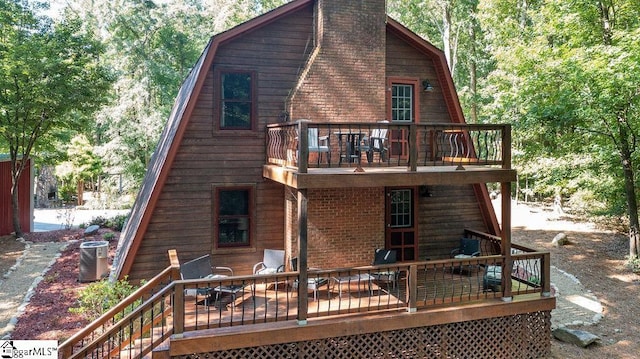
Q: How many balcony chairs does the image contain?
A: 2